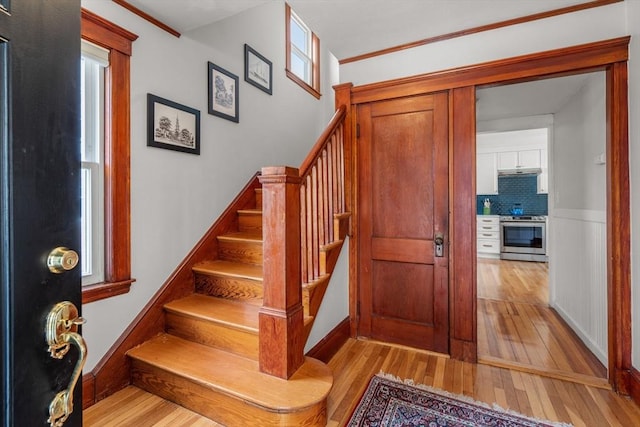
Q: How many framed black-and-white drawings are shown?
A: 3